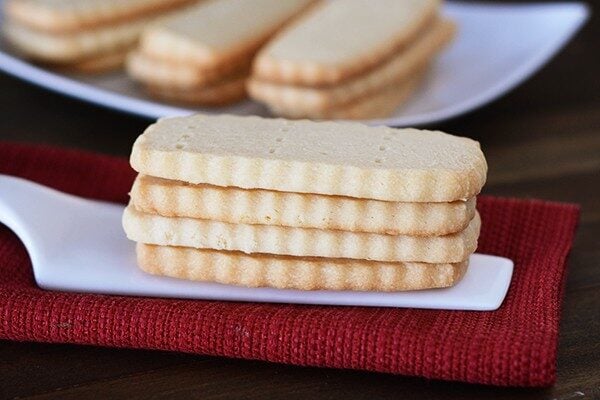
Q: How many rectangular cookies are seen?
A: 13